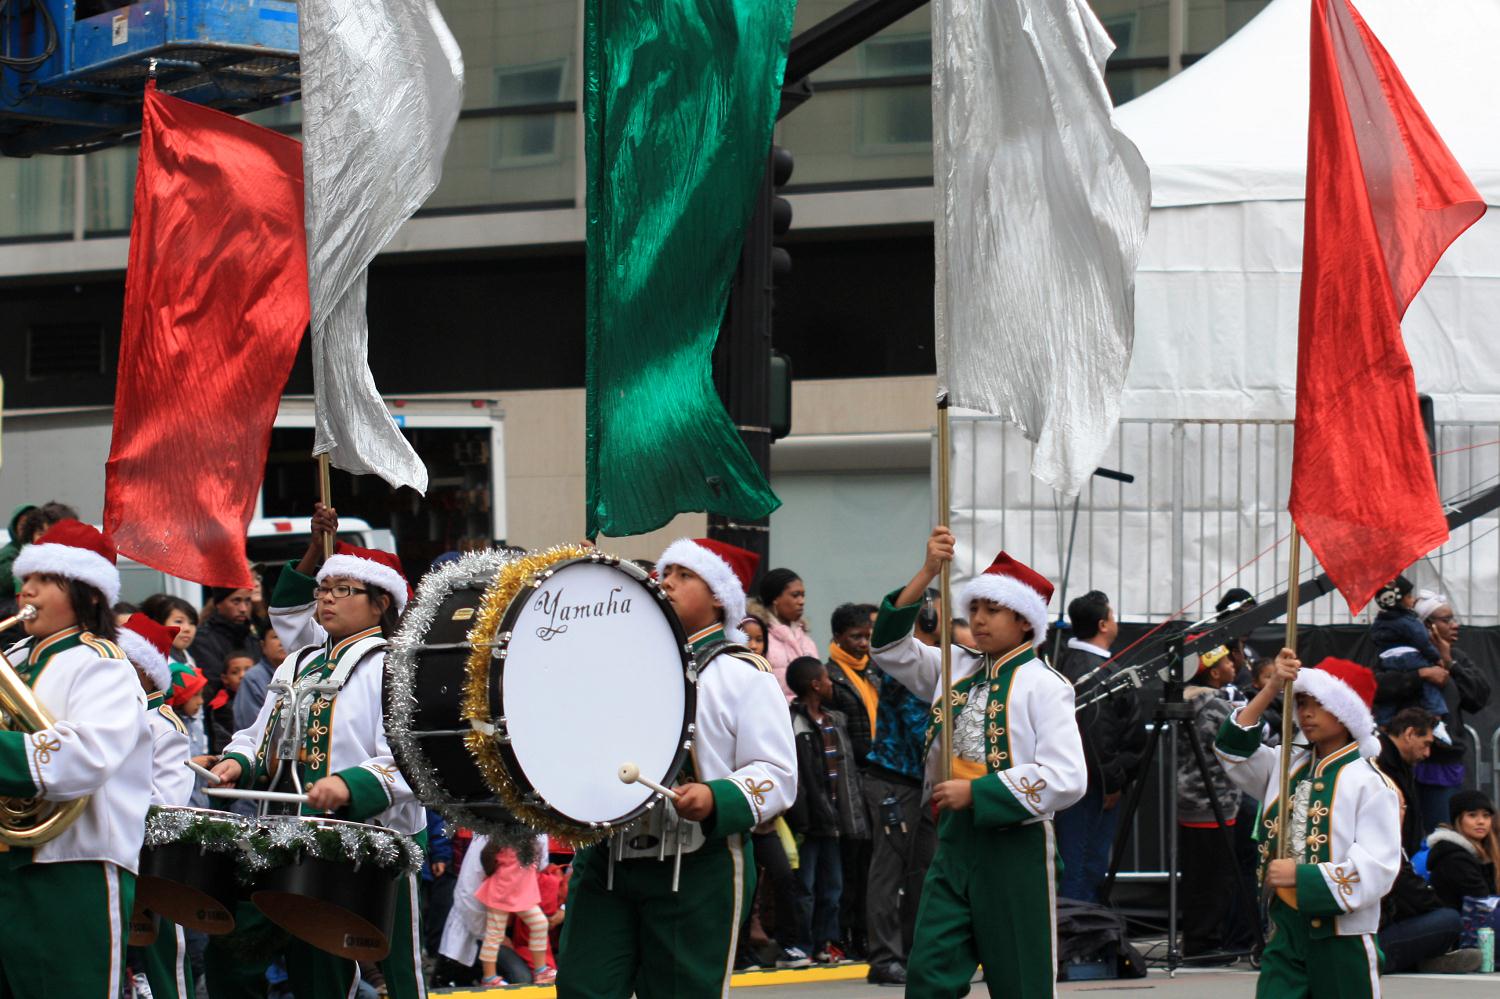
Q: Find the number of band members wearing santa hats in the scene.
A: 6